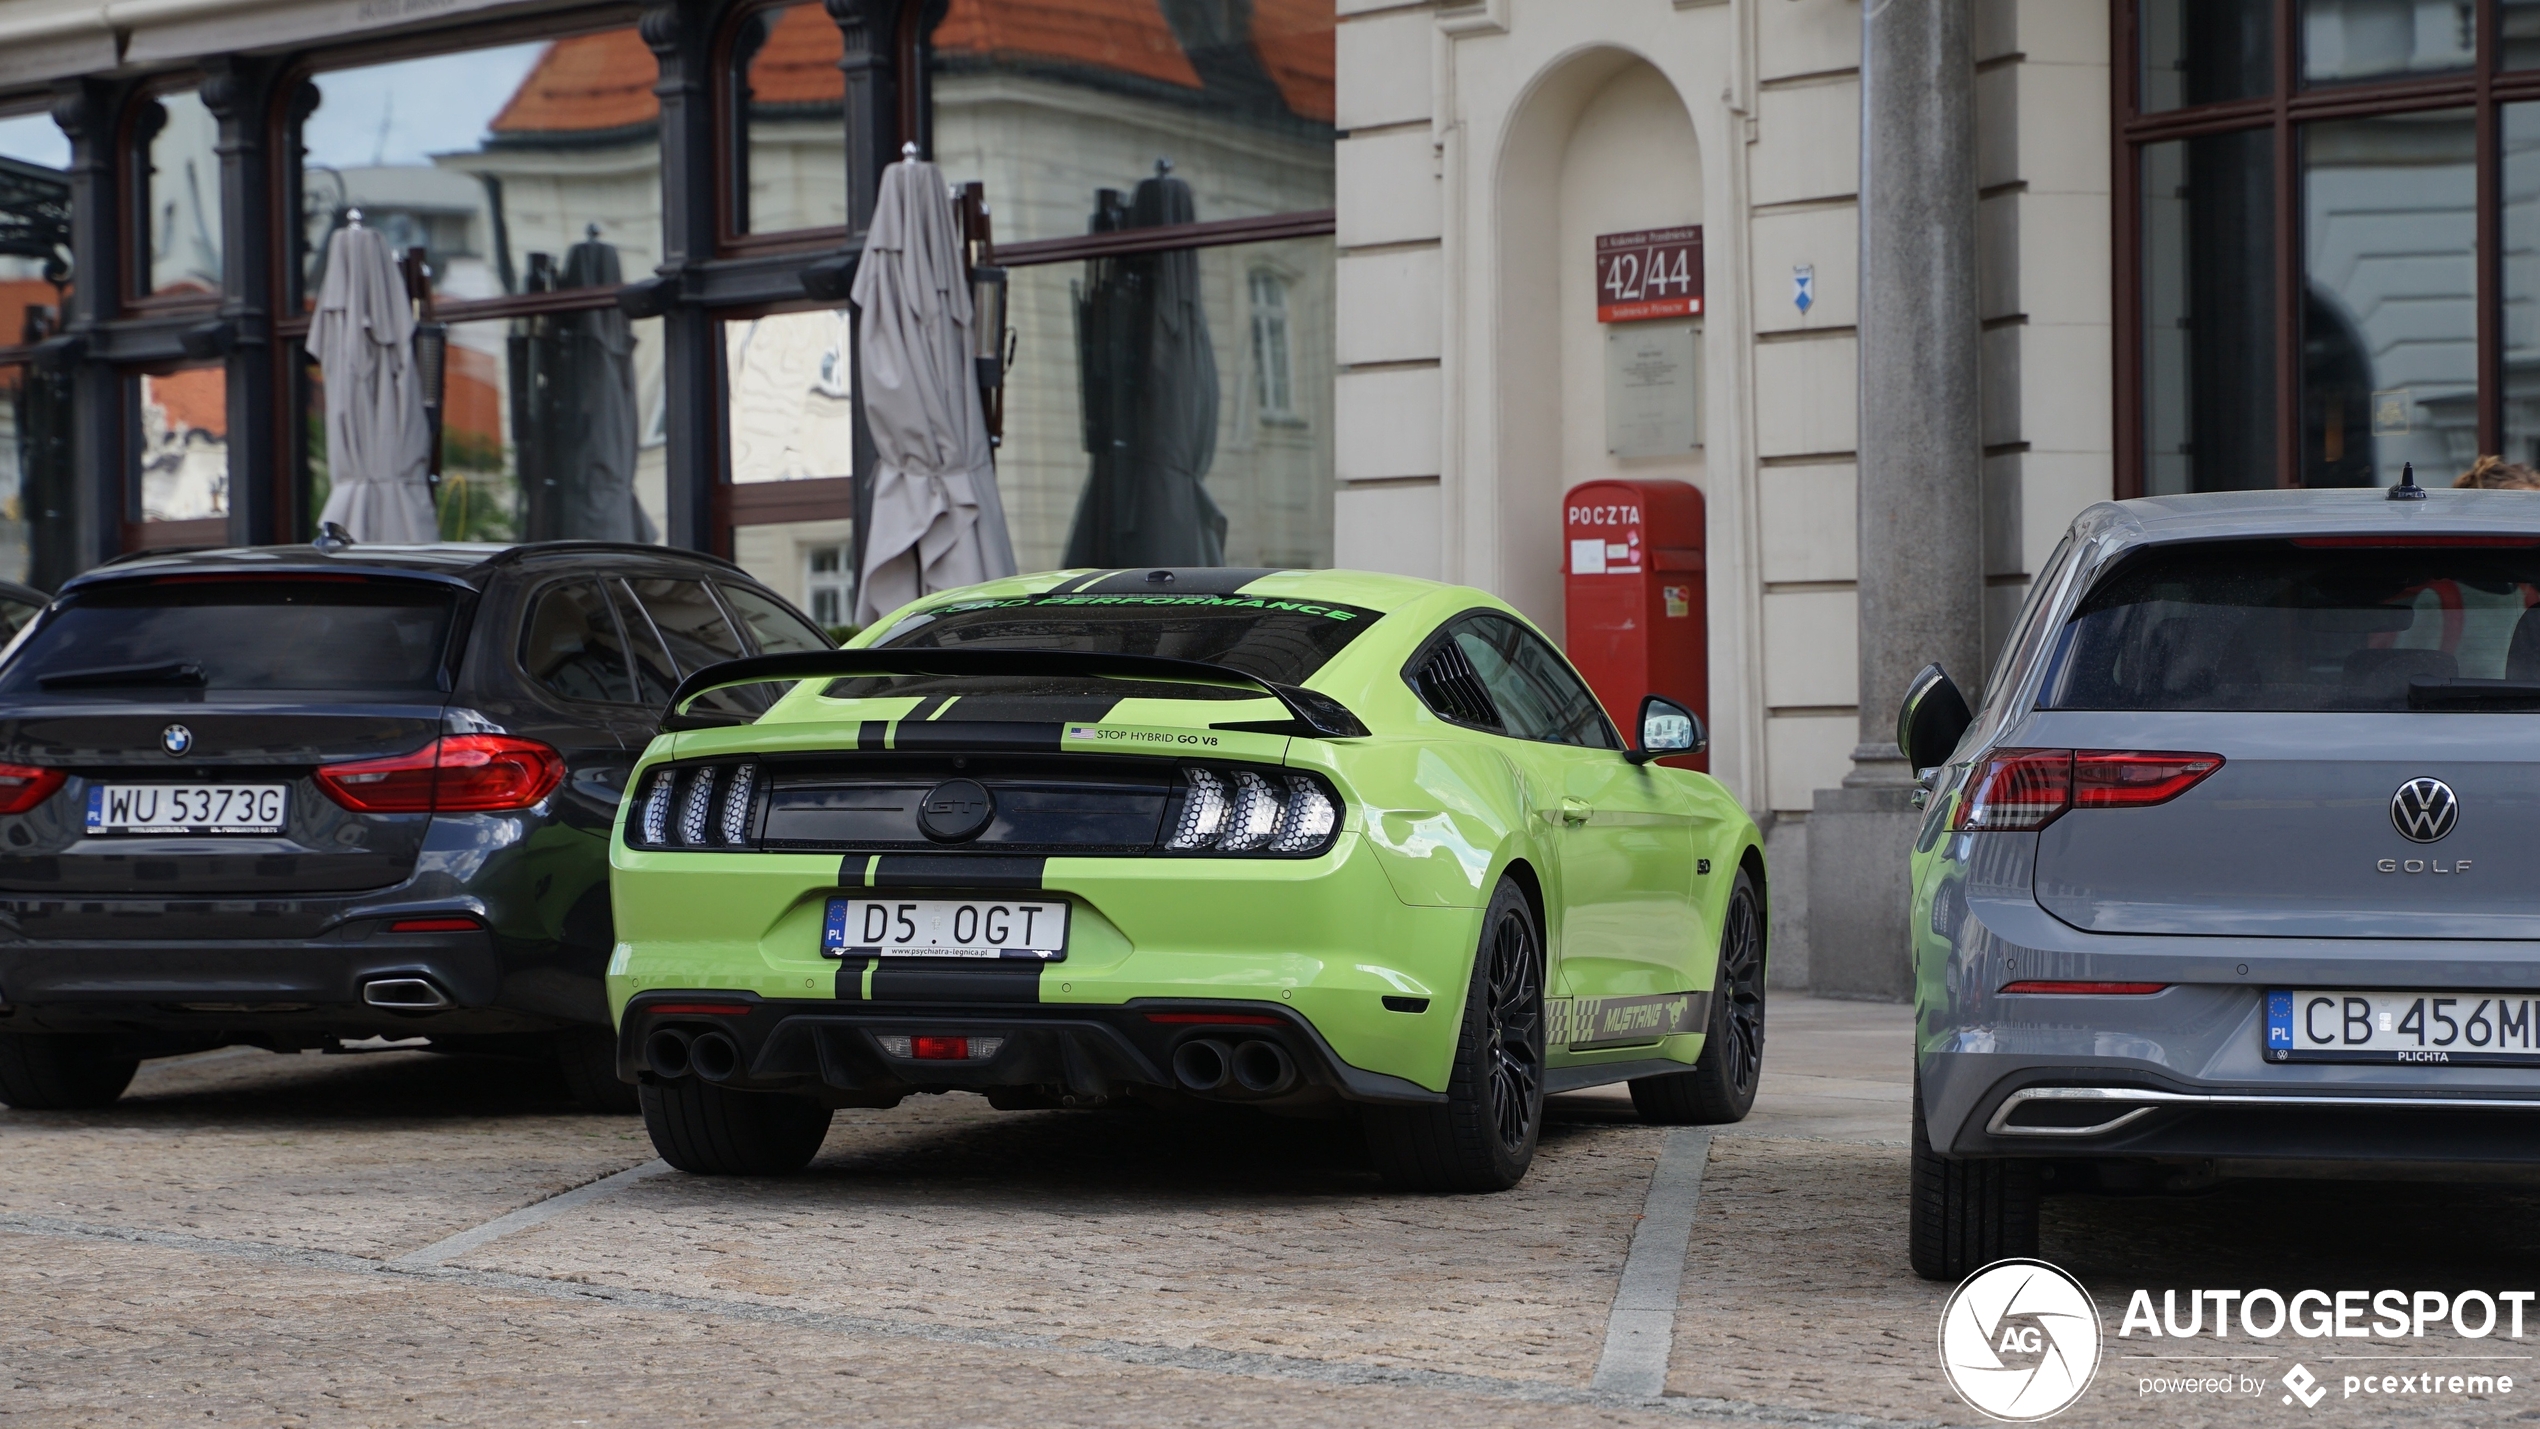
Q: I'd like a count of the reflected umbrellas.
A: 2